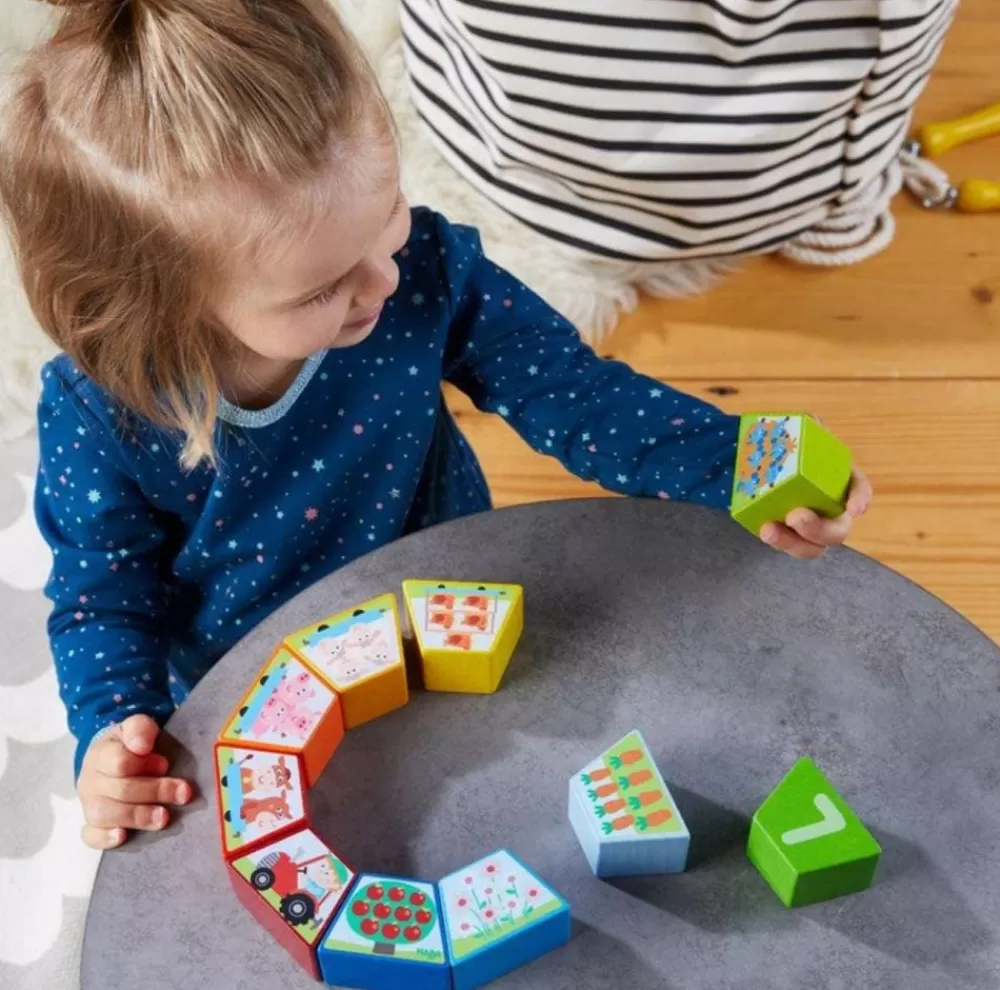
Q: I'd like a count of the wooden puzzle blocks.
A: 10